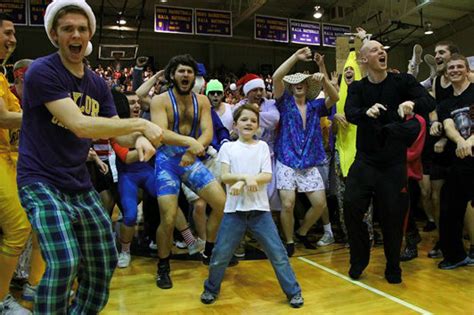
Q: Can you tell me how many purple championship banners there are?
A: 7